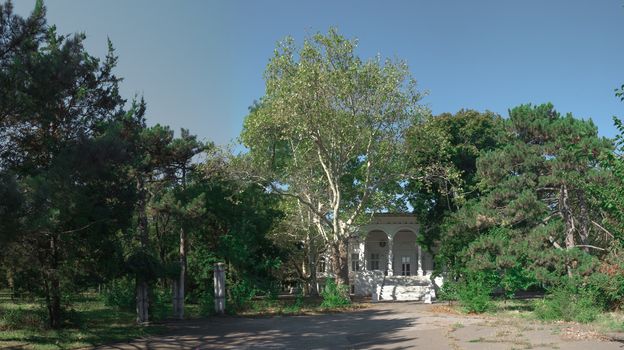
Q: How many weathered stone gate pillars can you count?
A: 3